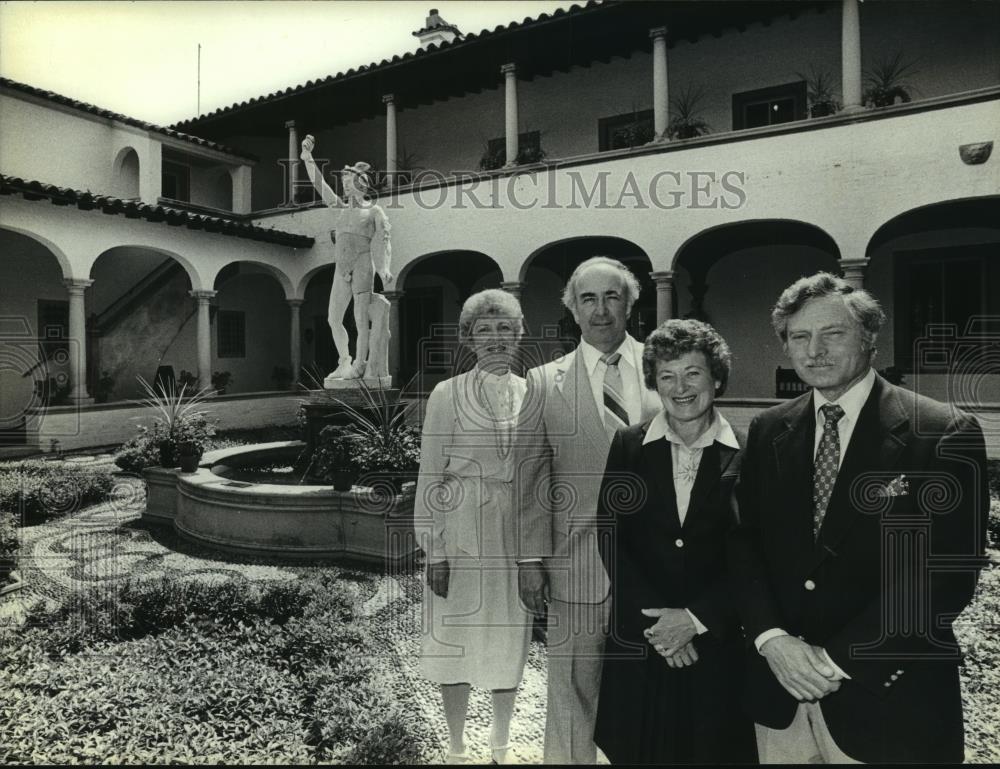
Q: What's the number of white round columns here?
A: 12